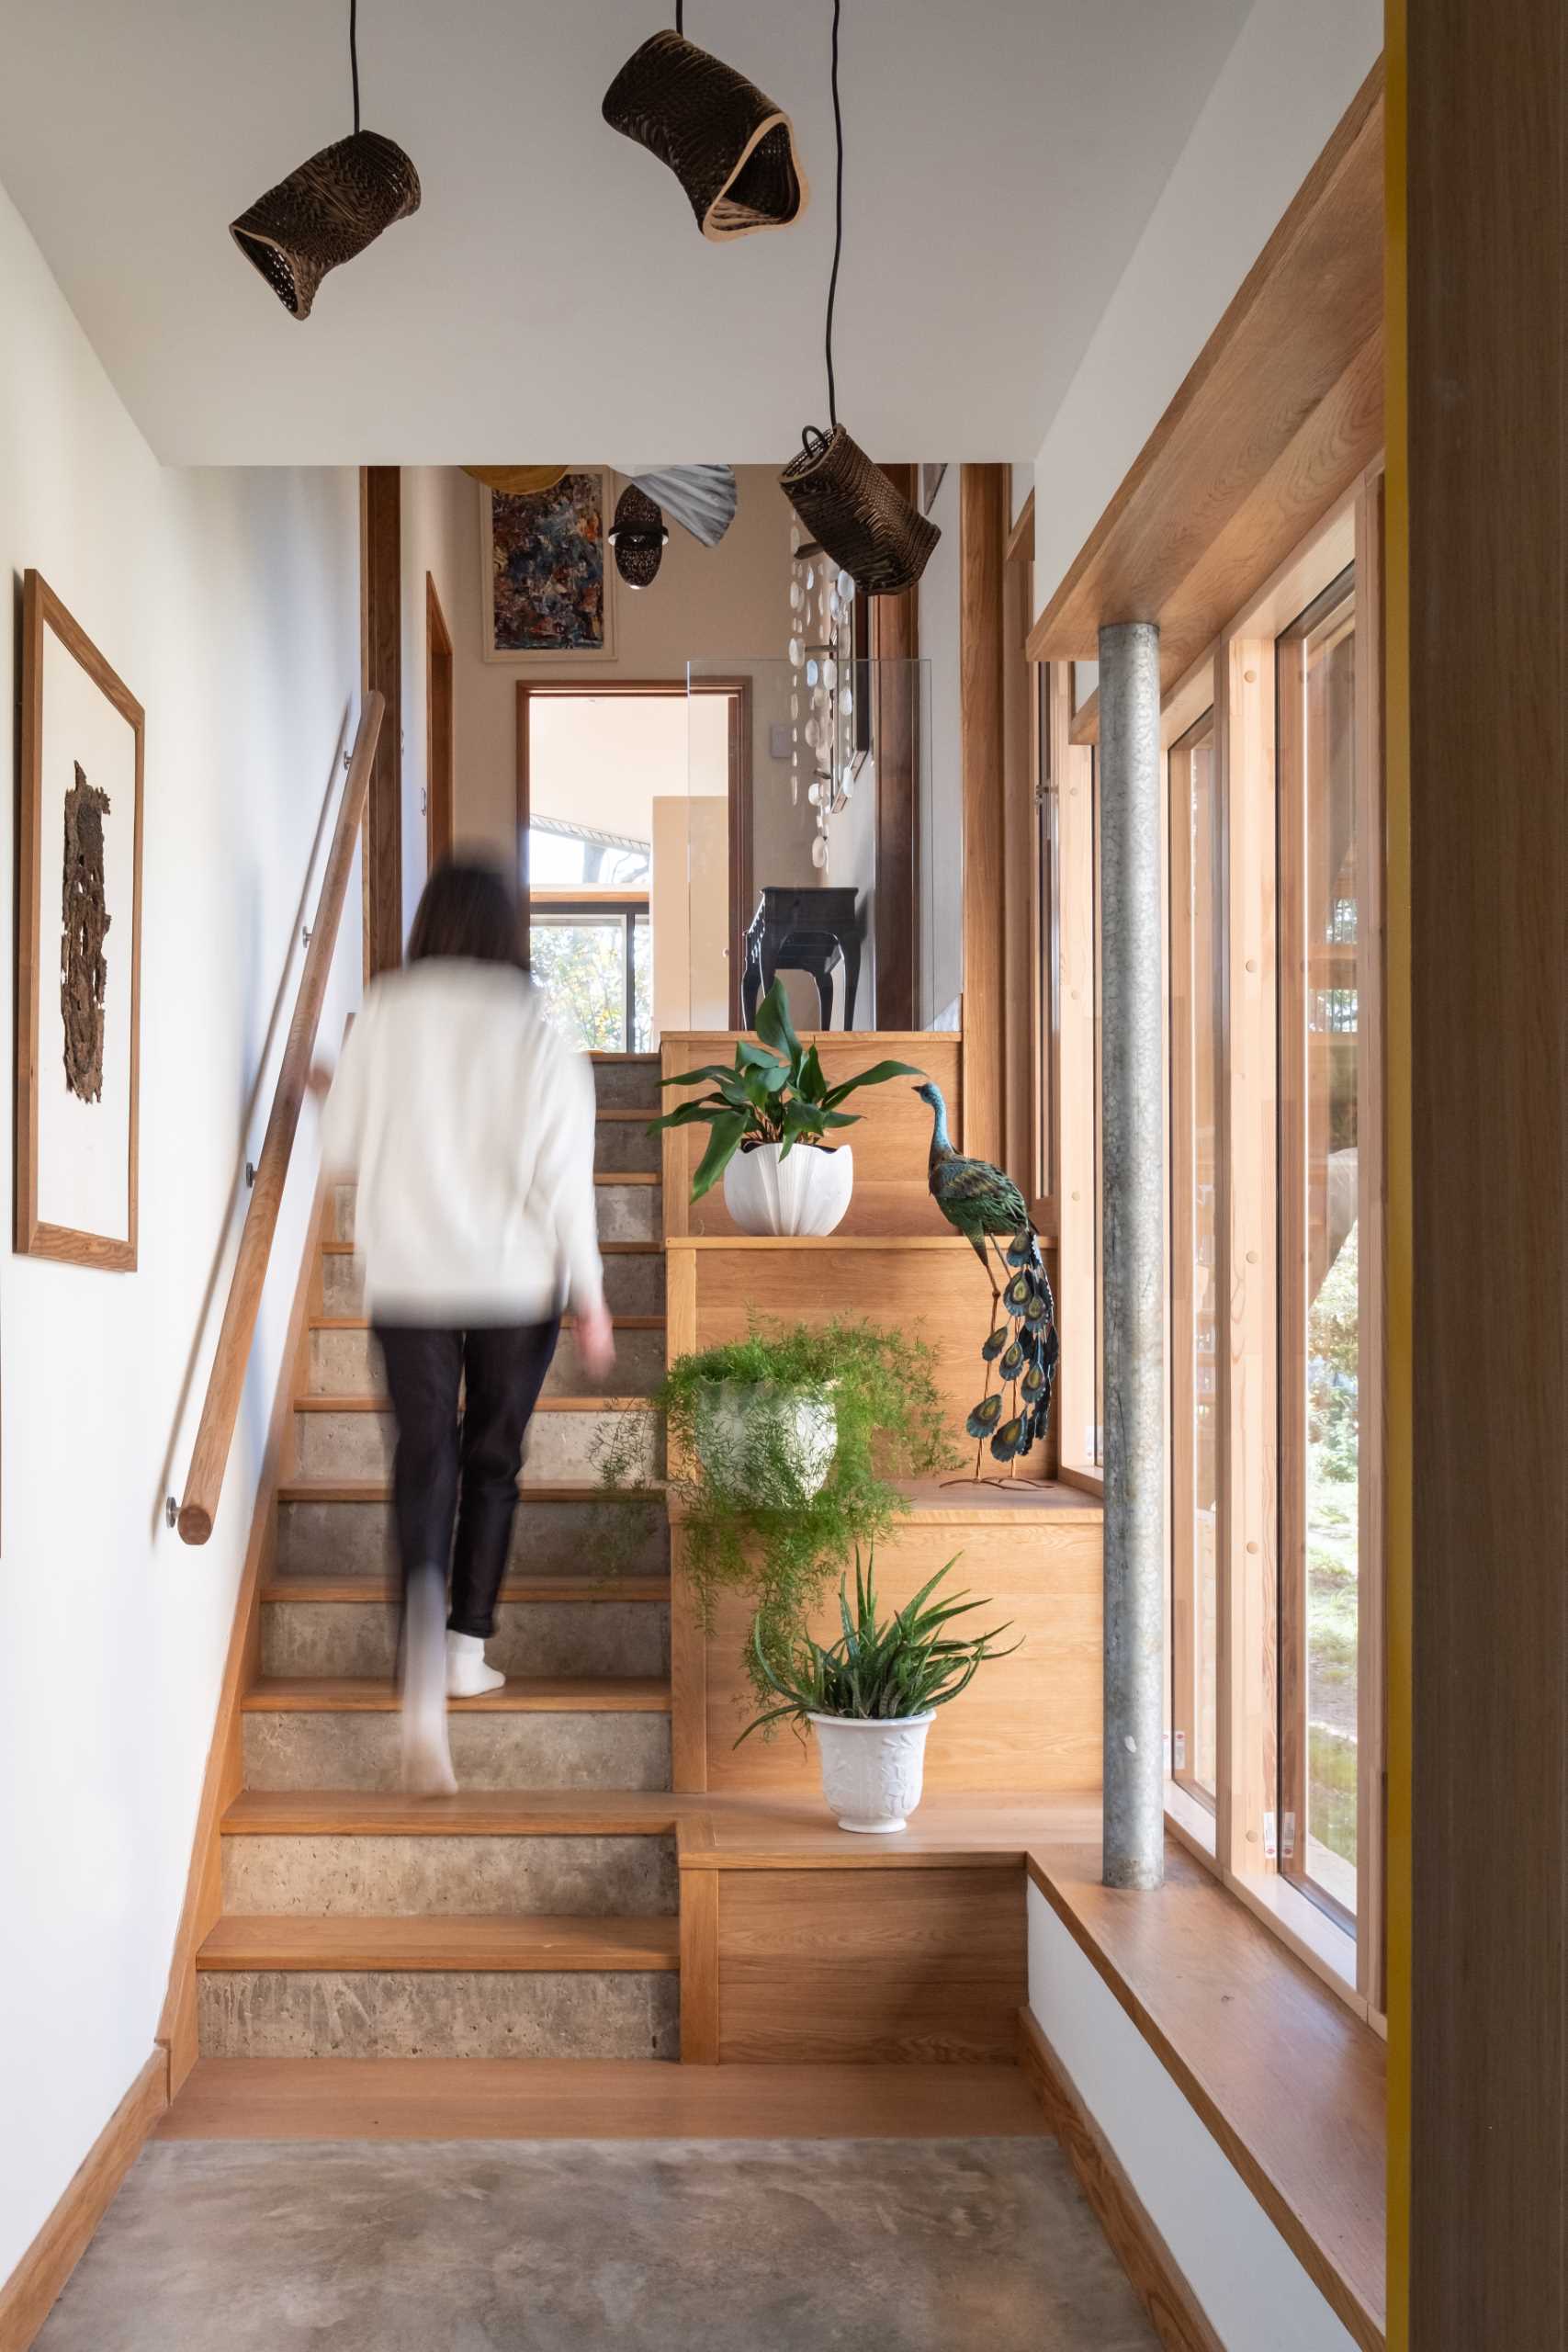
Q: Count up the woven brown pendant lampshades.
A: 3